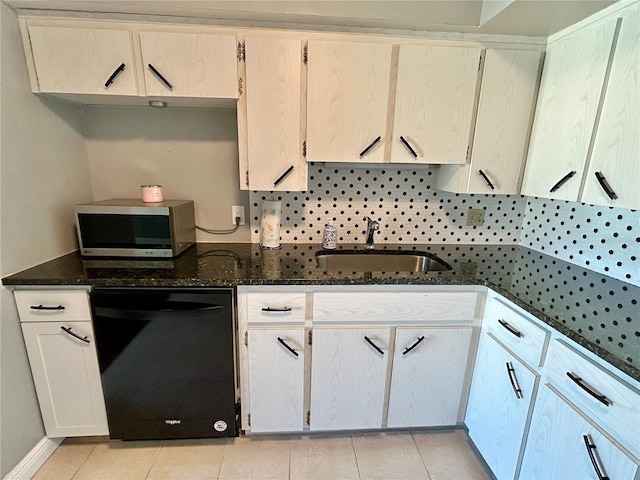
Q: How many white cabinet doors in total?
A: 14